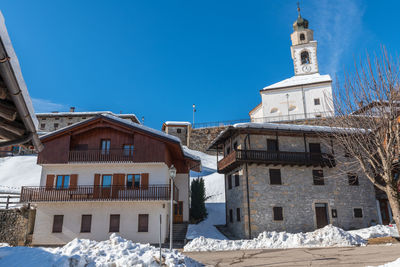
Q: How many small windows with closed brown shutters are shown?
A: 4